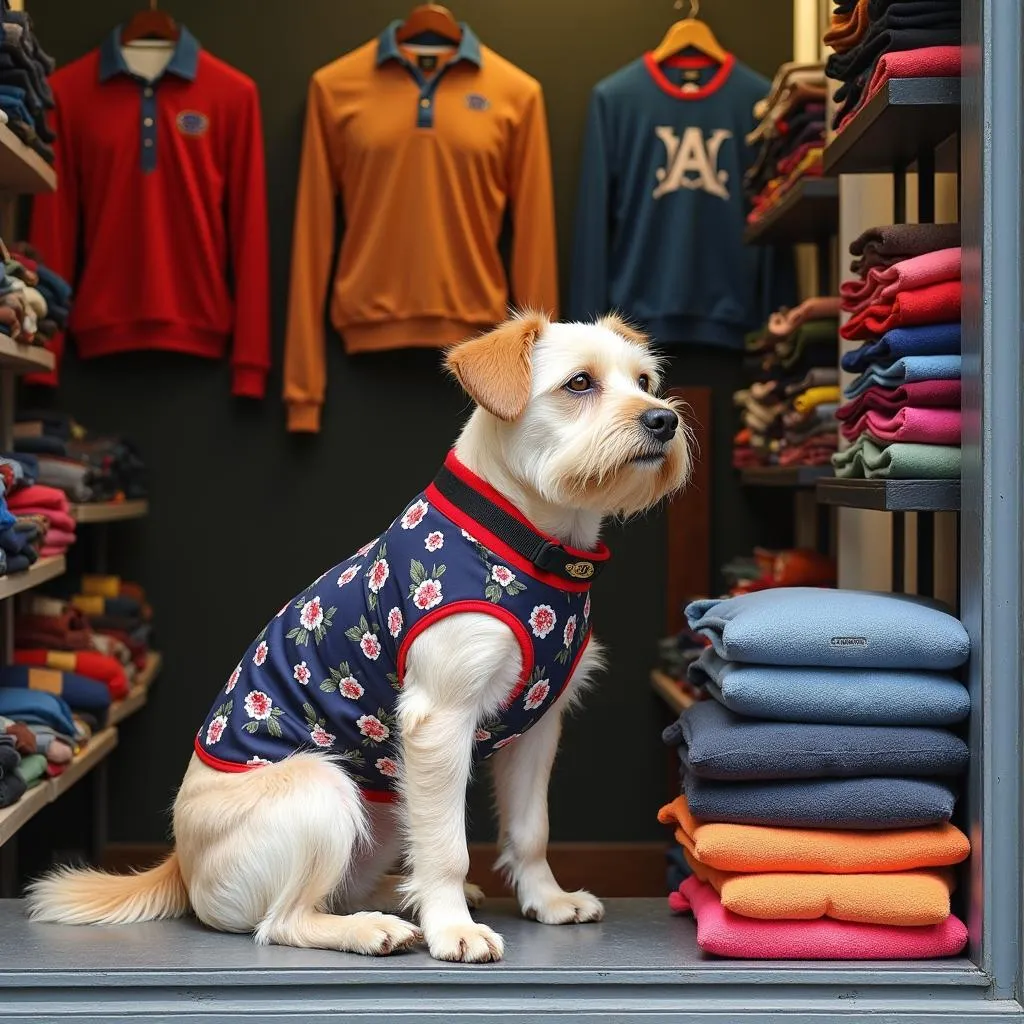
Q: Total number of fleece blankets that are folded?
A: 7